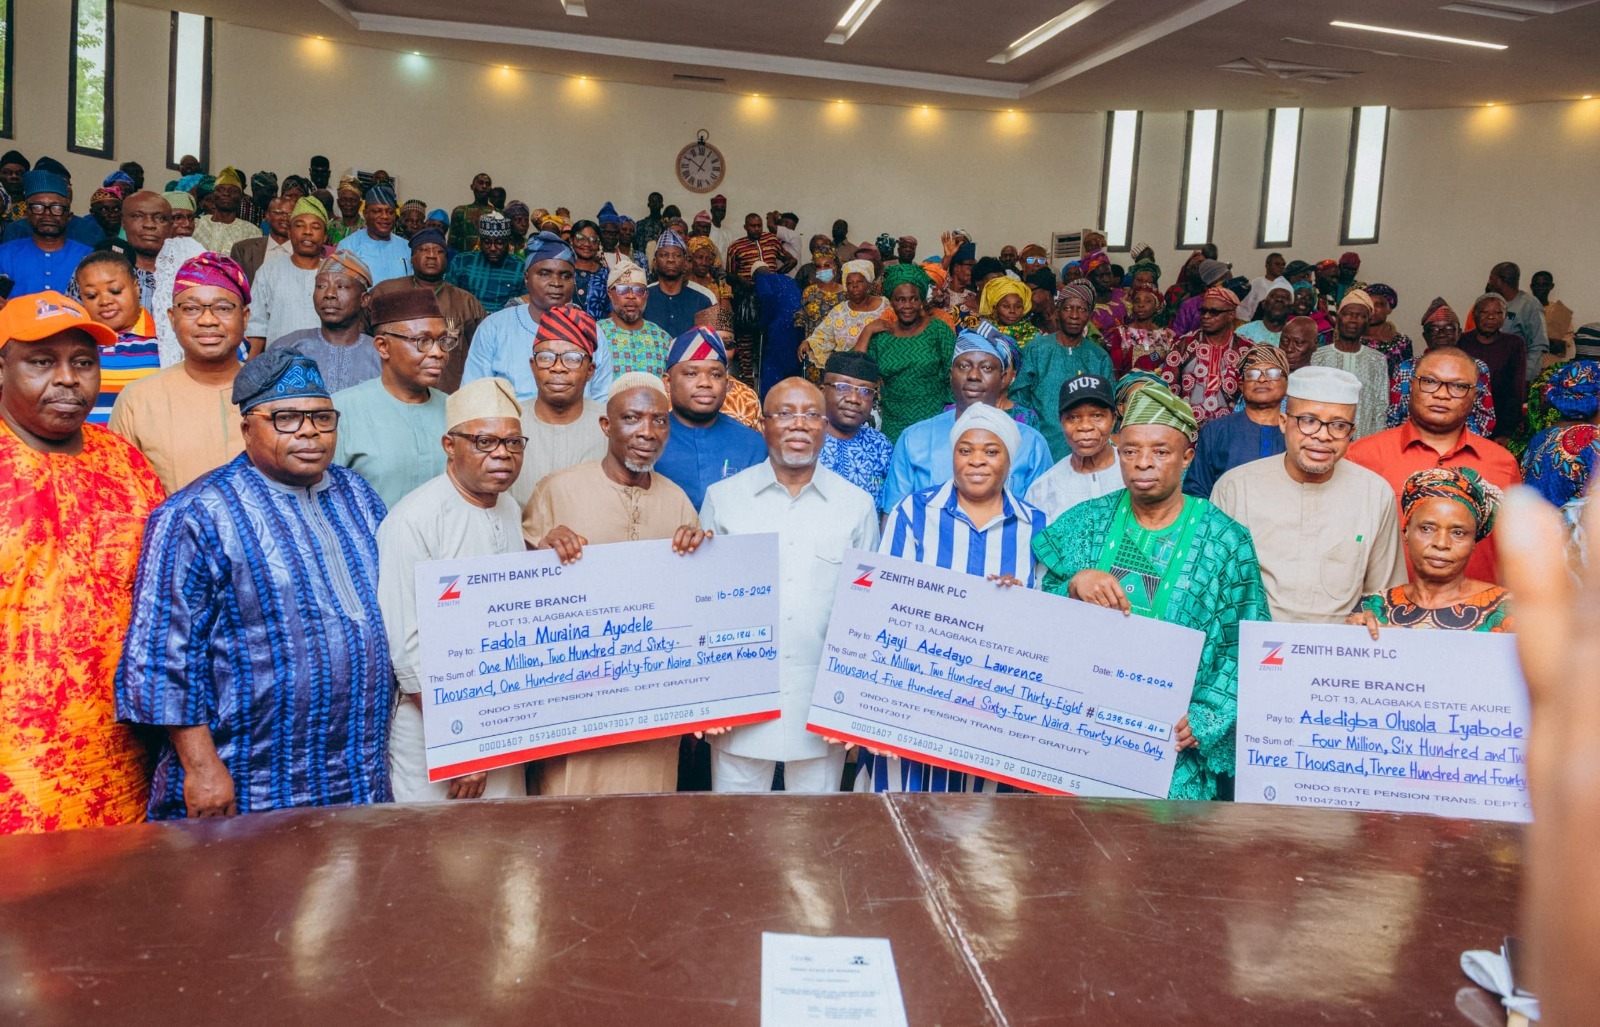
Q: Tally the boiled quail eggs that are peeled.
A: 0